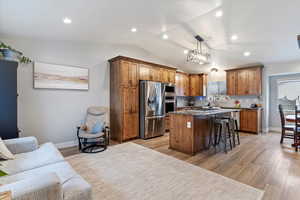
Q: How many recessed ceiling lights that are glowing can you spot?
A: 7